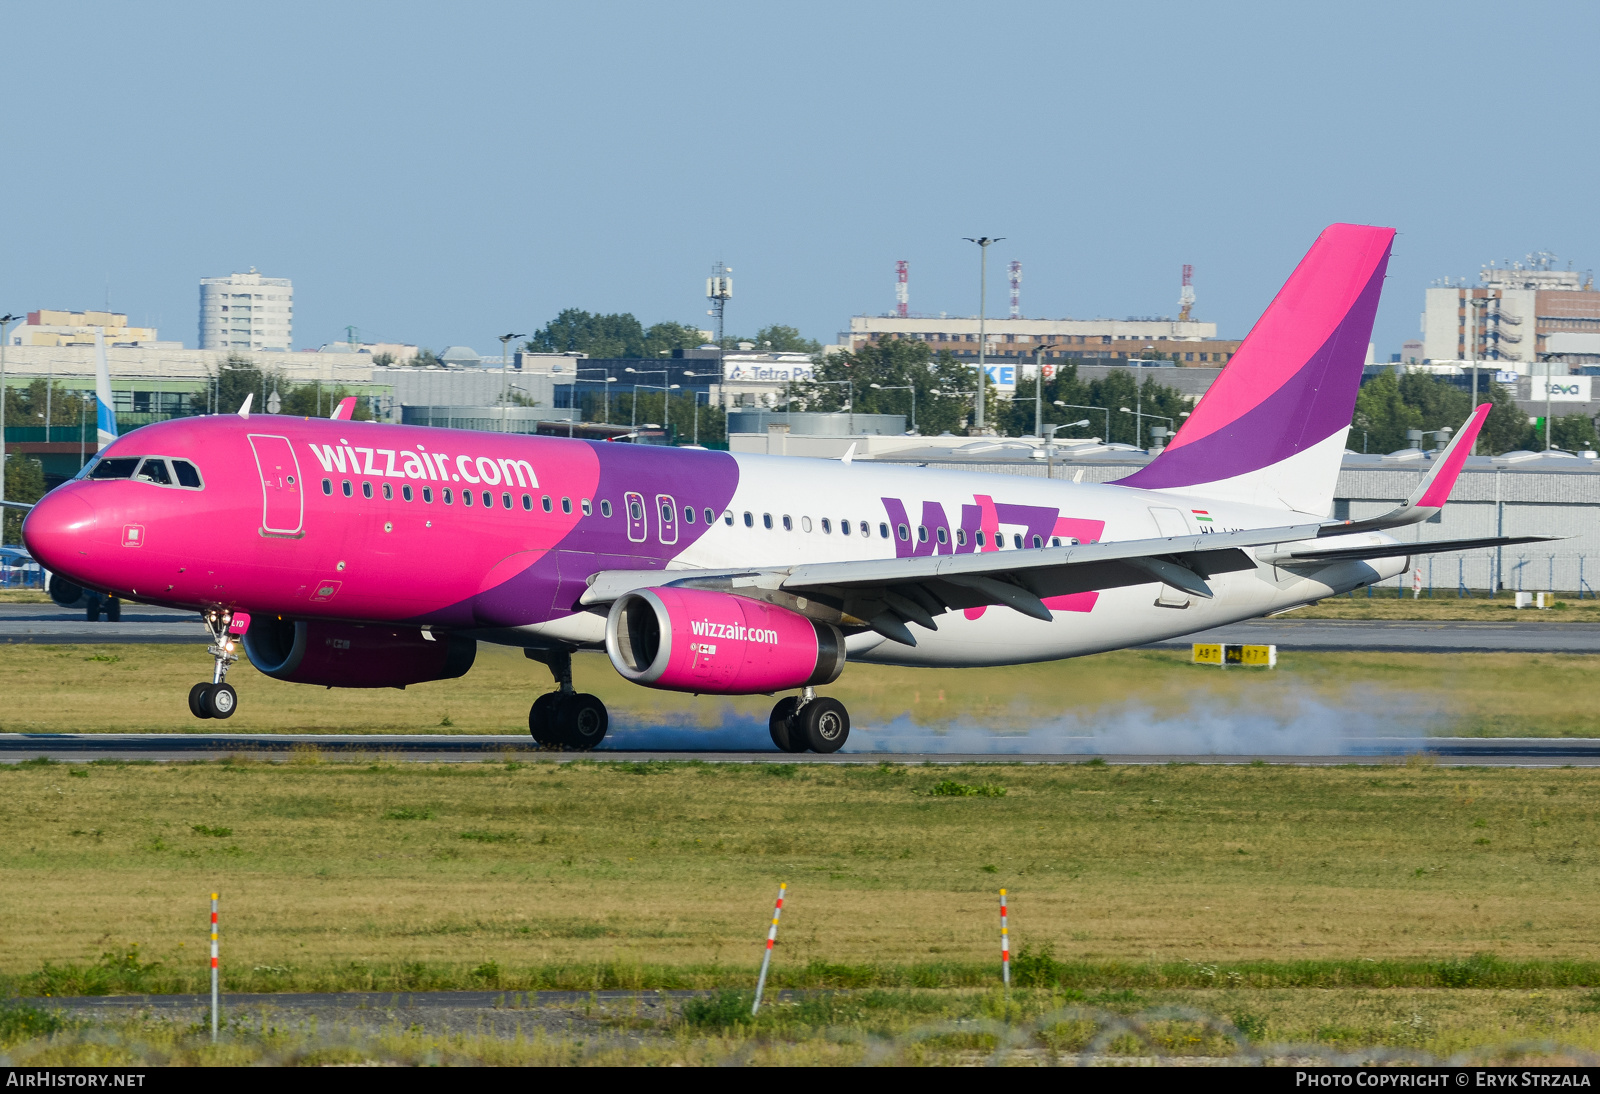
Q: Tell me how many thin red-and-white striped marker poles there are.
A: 3